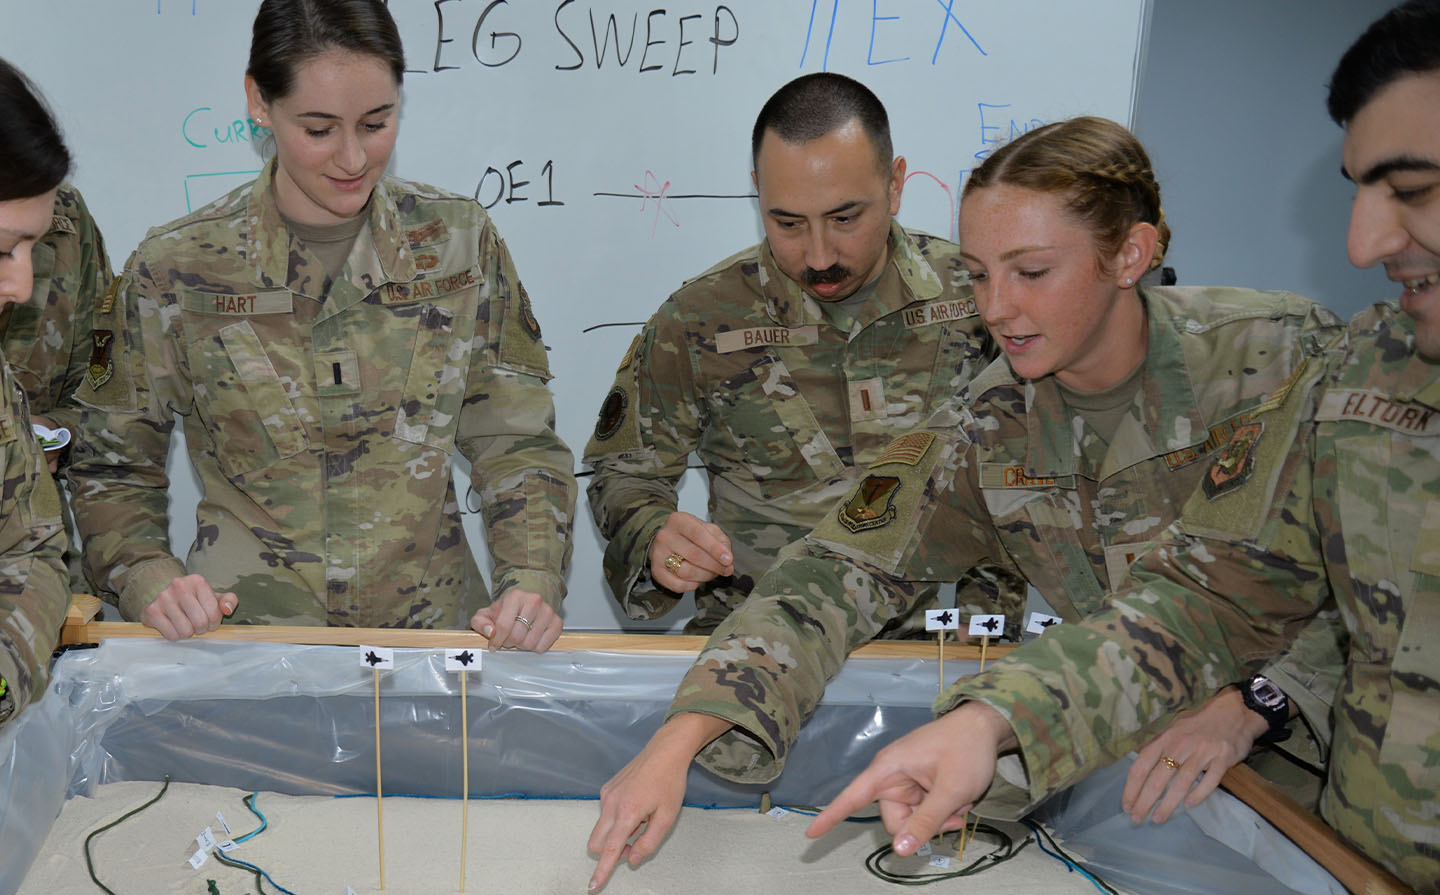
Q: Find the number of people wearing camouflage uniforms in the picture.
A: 6